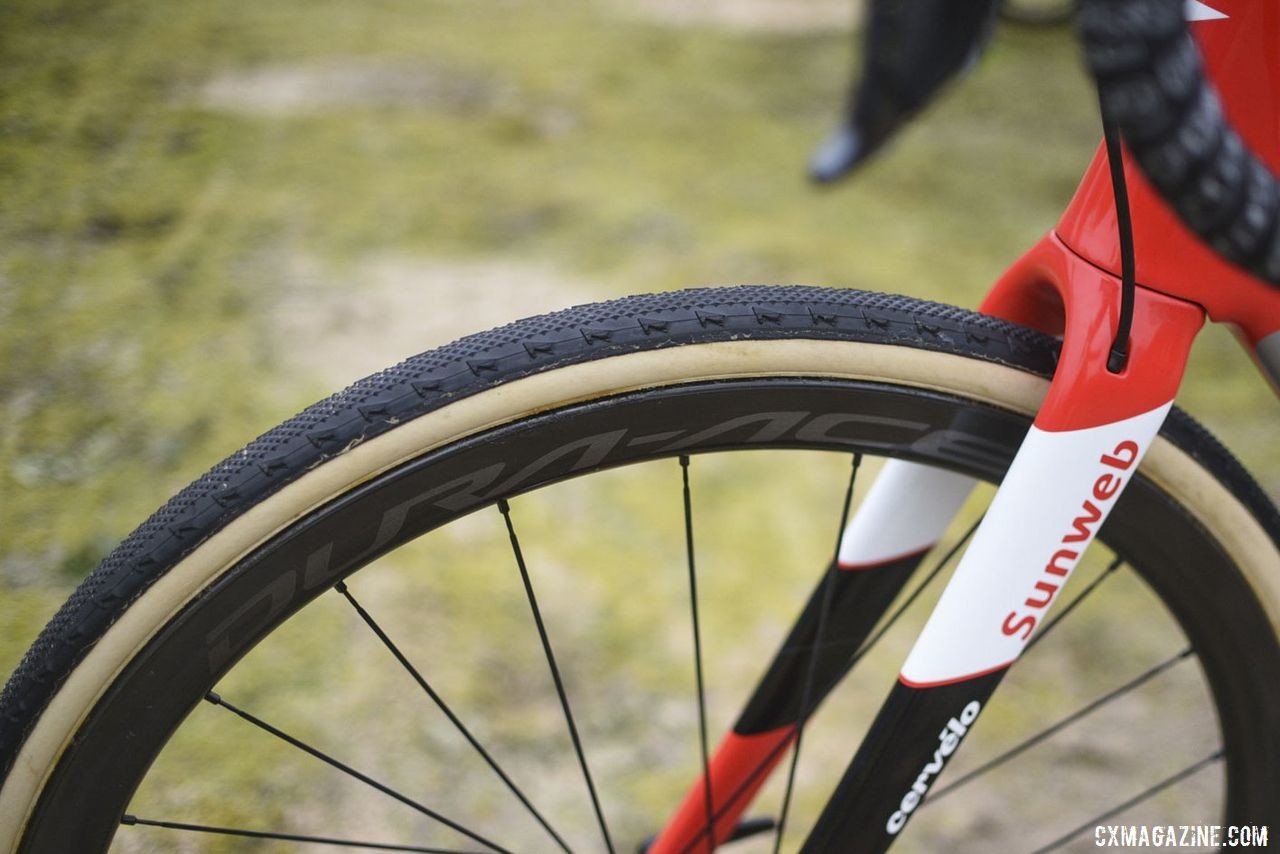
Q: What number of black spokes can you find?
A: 10